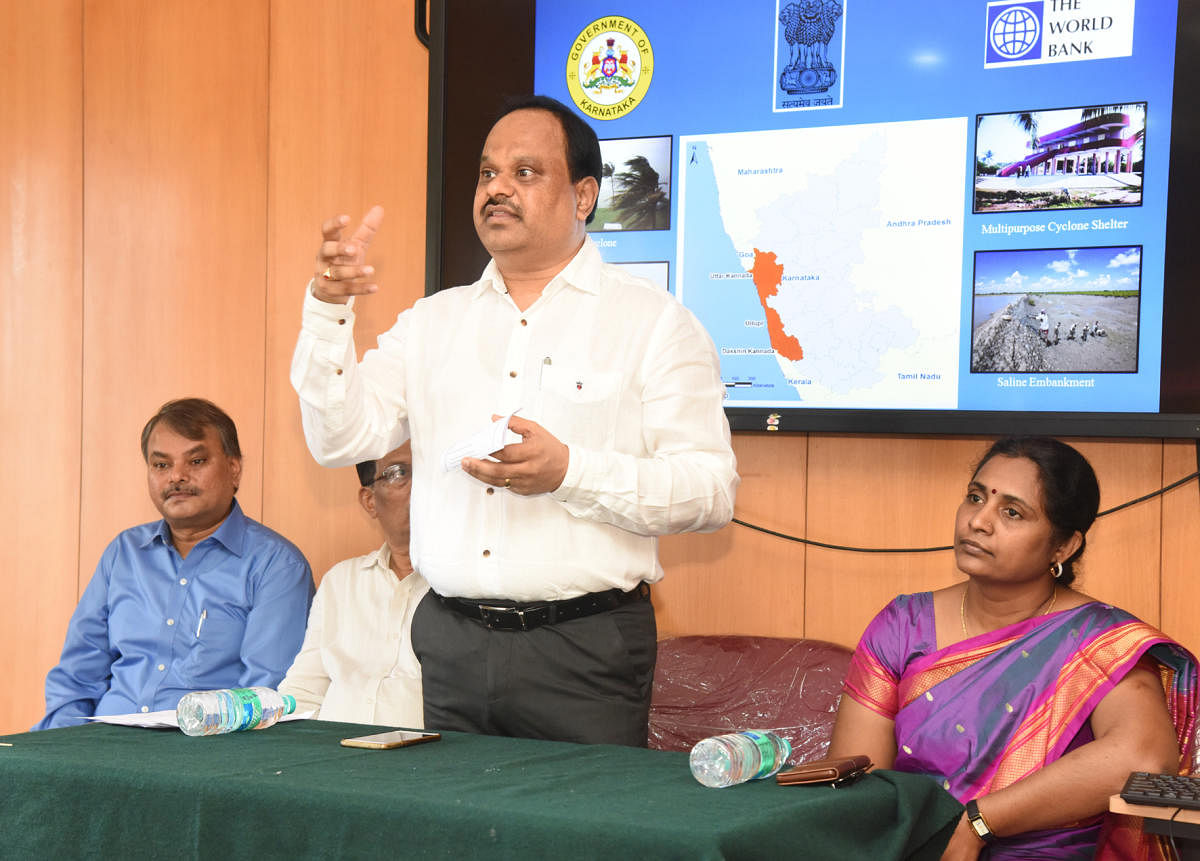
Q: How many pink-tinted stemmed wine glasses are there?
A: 0